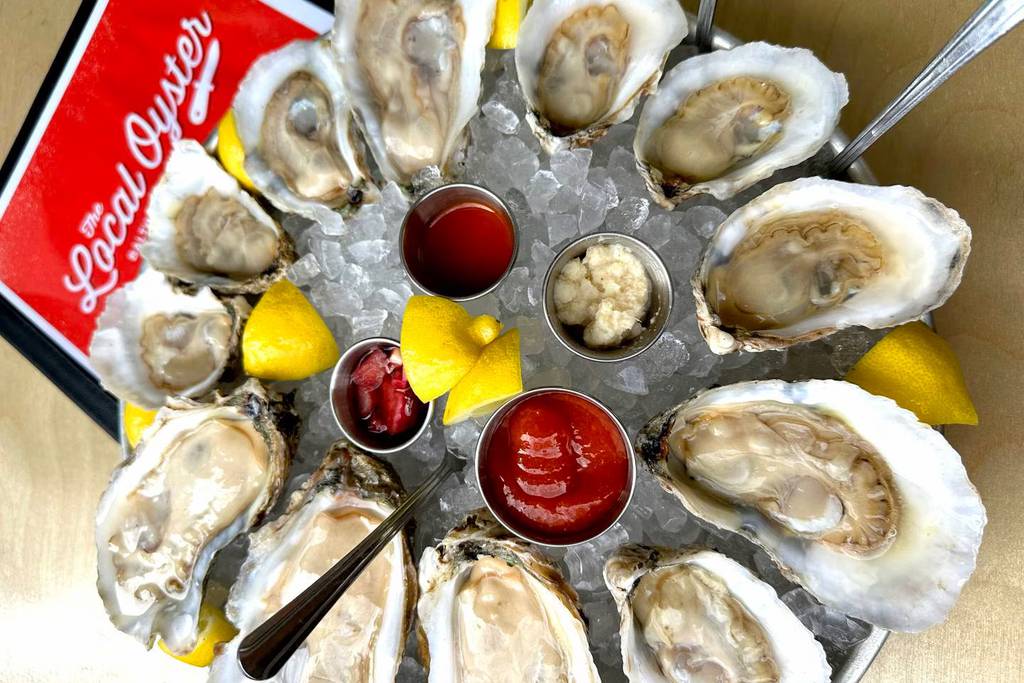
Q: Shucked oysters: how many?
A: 12